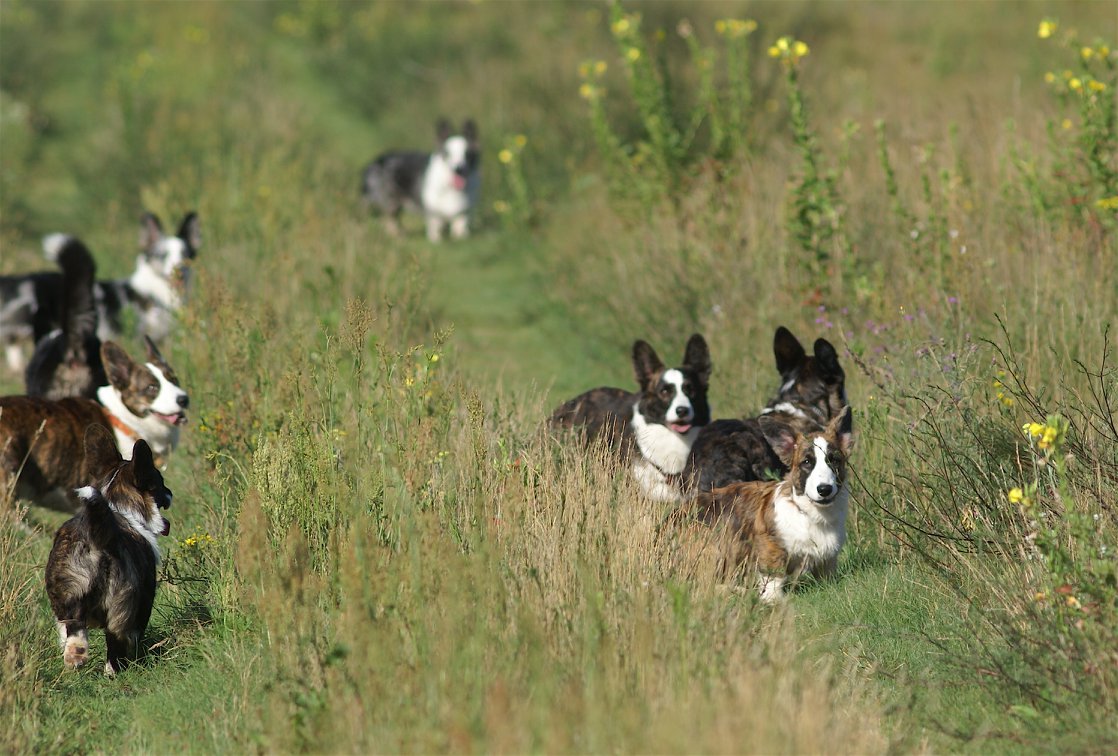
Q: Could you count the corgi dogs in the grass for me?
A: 8